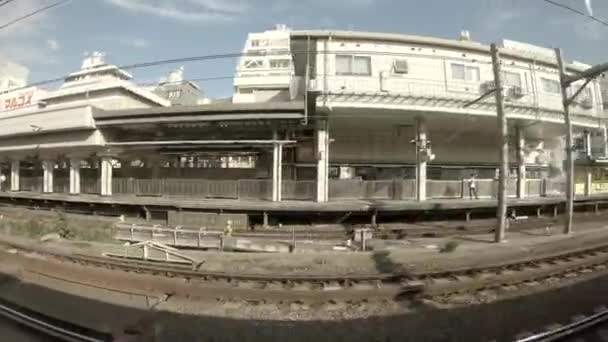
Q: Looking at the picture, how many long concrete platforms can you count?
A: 1